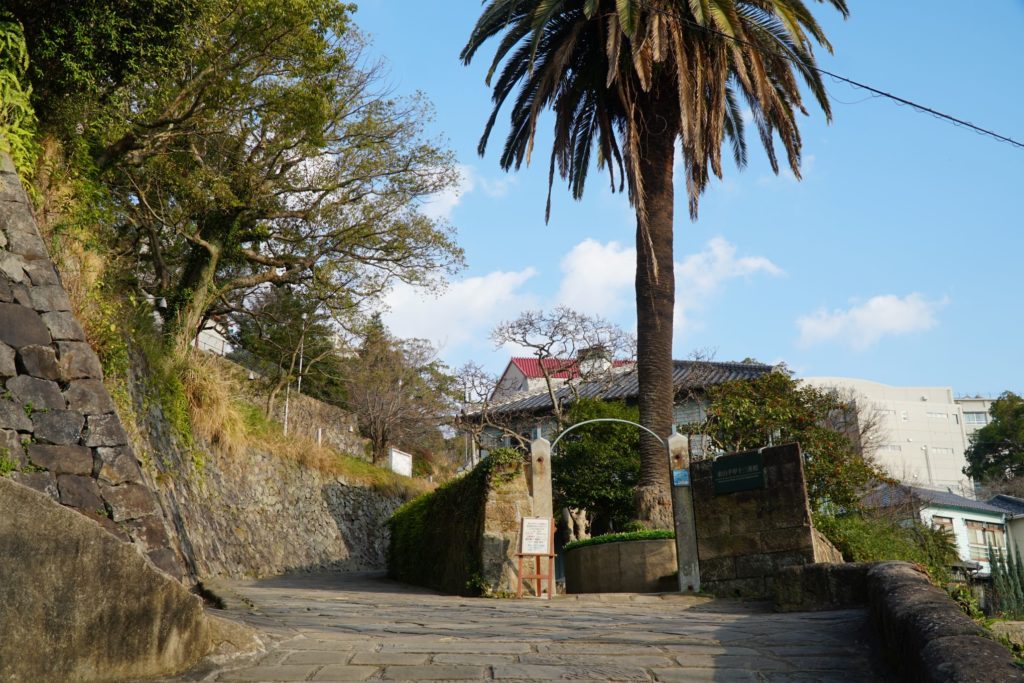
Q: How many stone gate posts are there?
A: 2